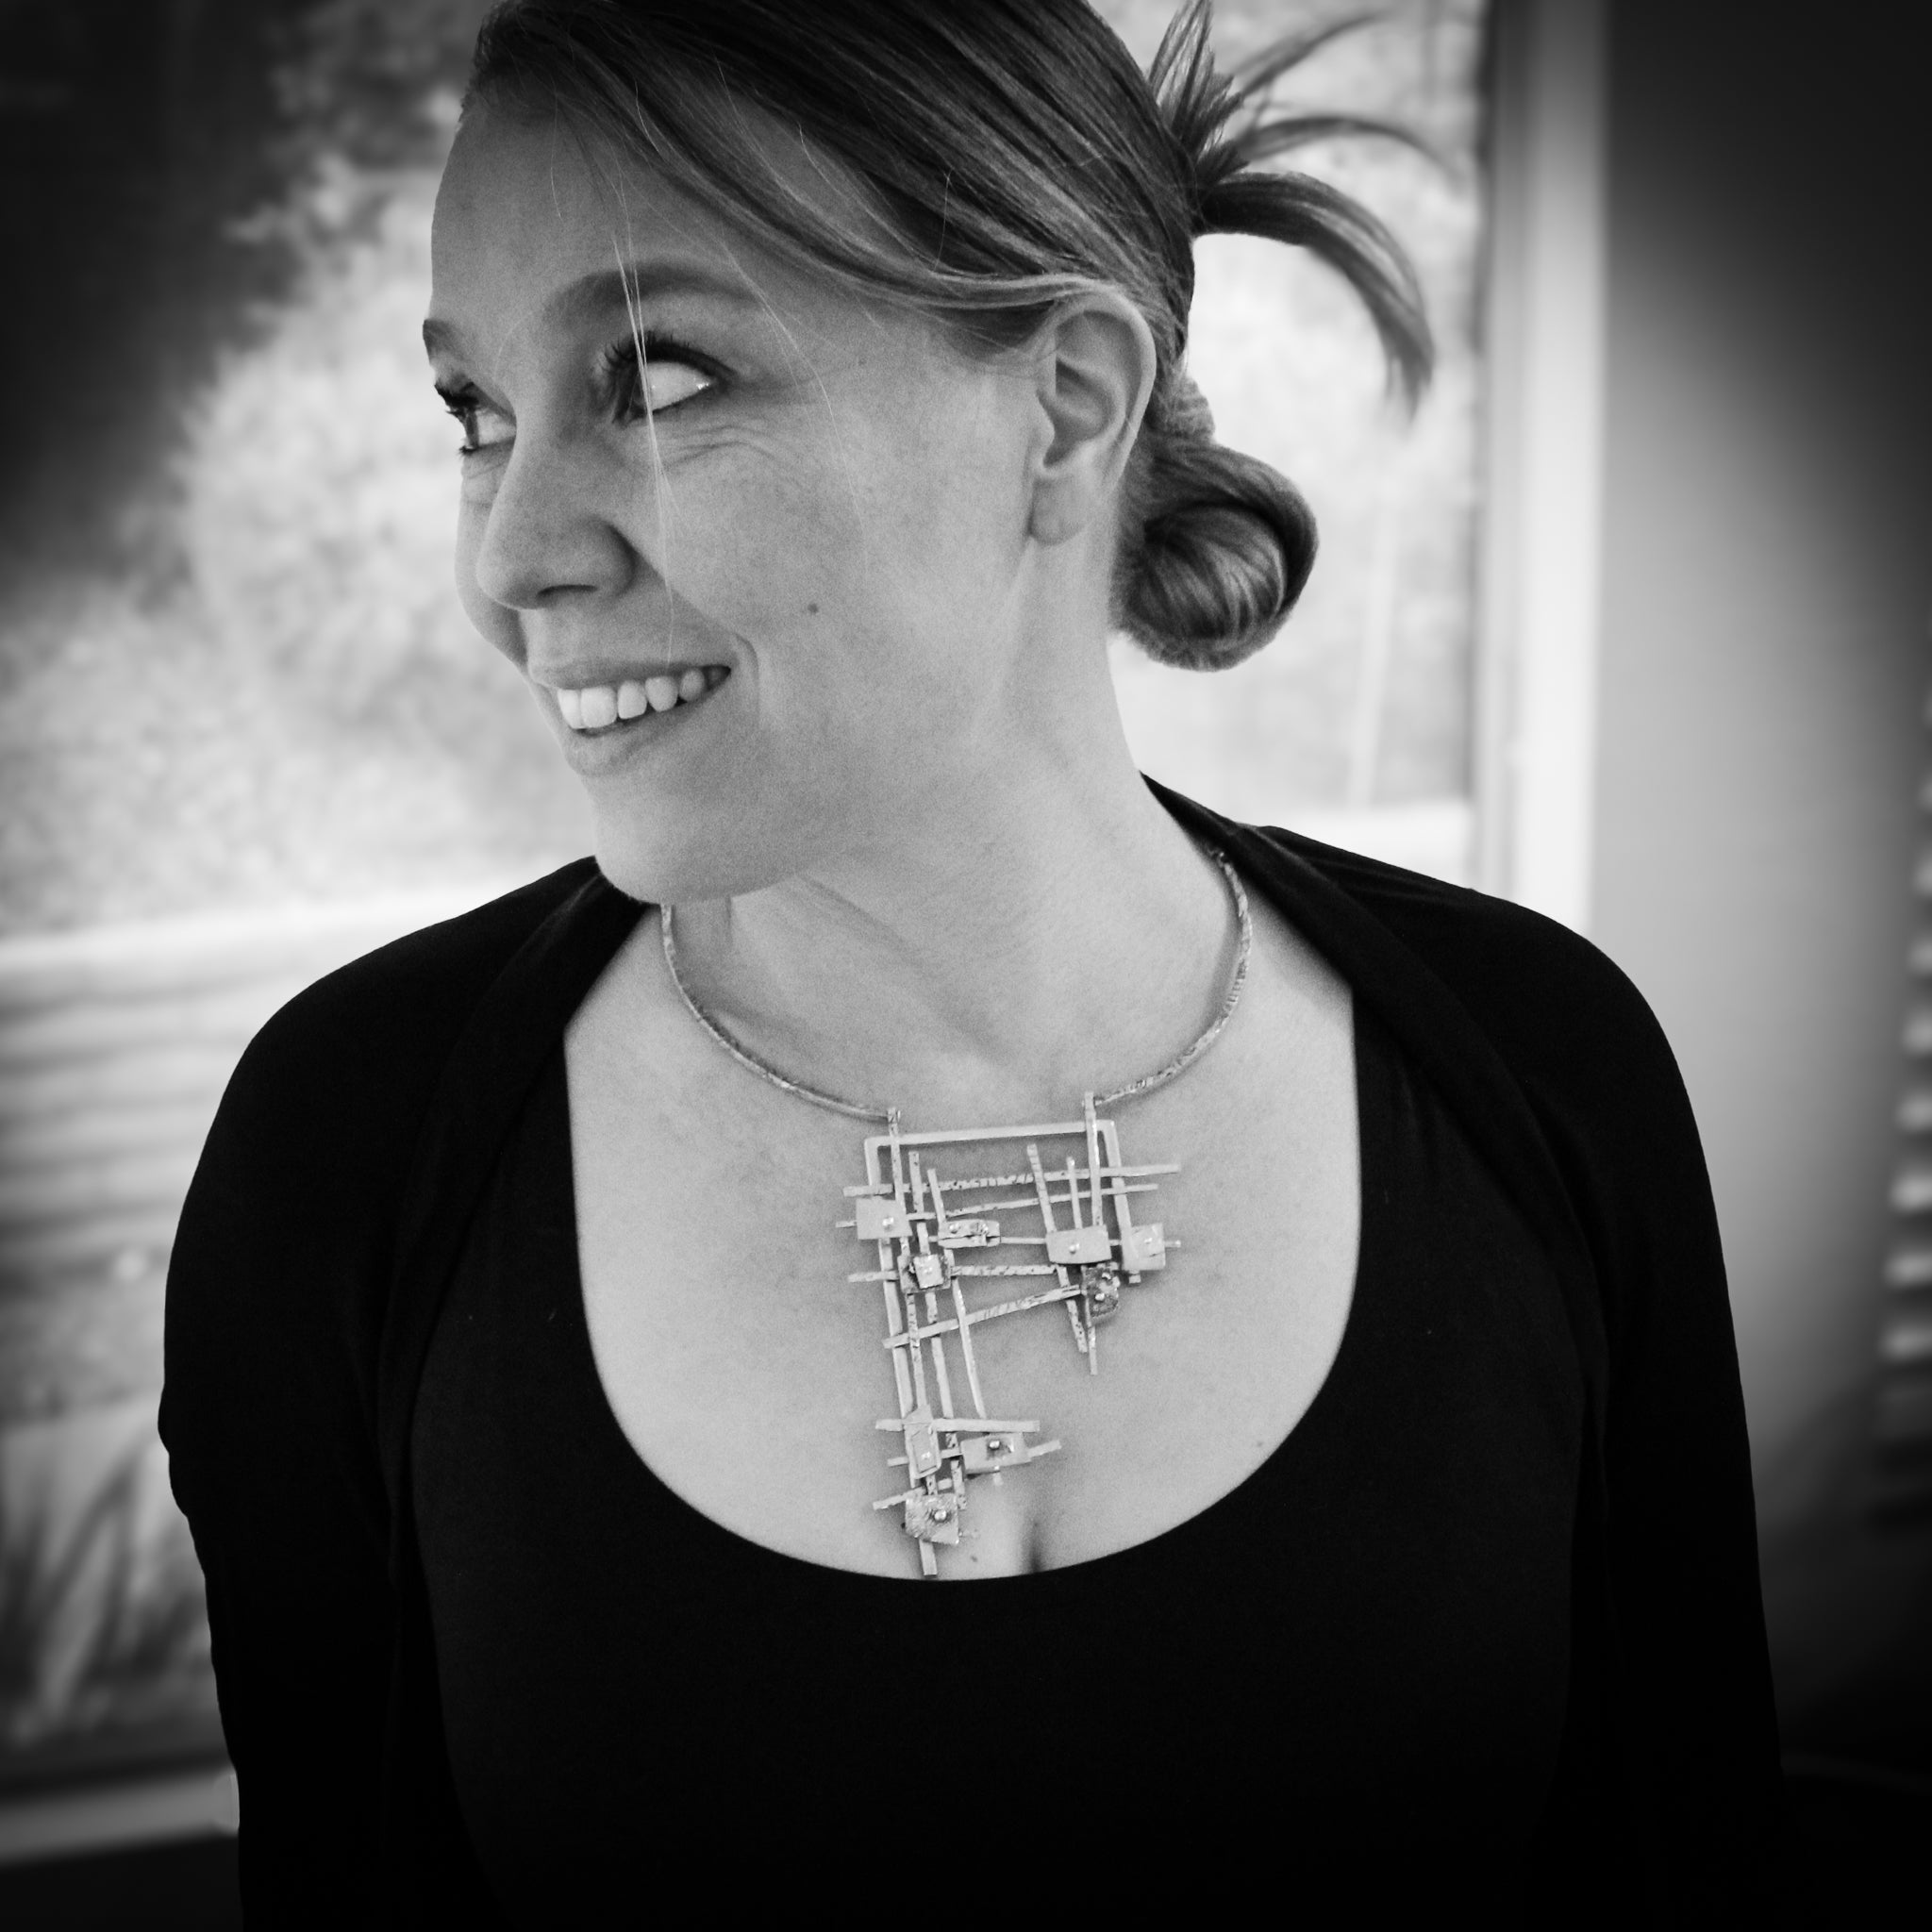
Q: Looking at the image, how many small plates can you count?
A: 9